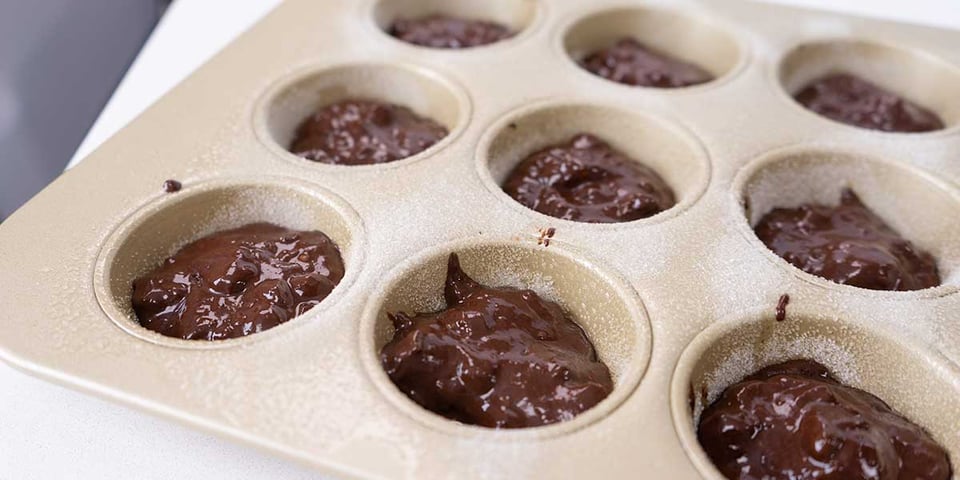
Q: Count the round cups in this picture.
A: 9